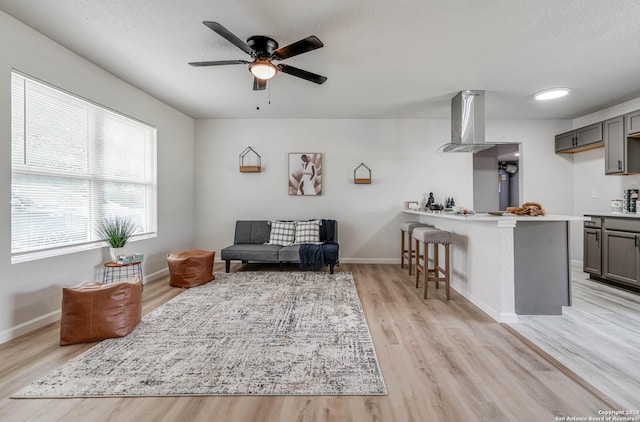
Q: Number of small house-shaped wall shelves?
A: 2